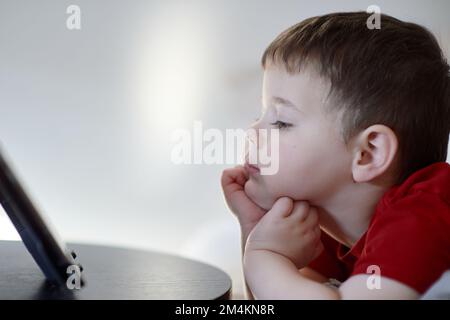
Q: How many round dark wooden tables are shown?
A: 1